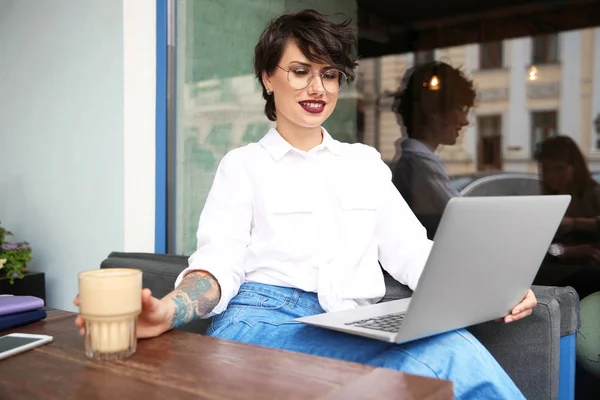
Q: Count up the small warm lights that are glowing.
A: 2